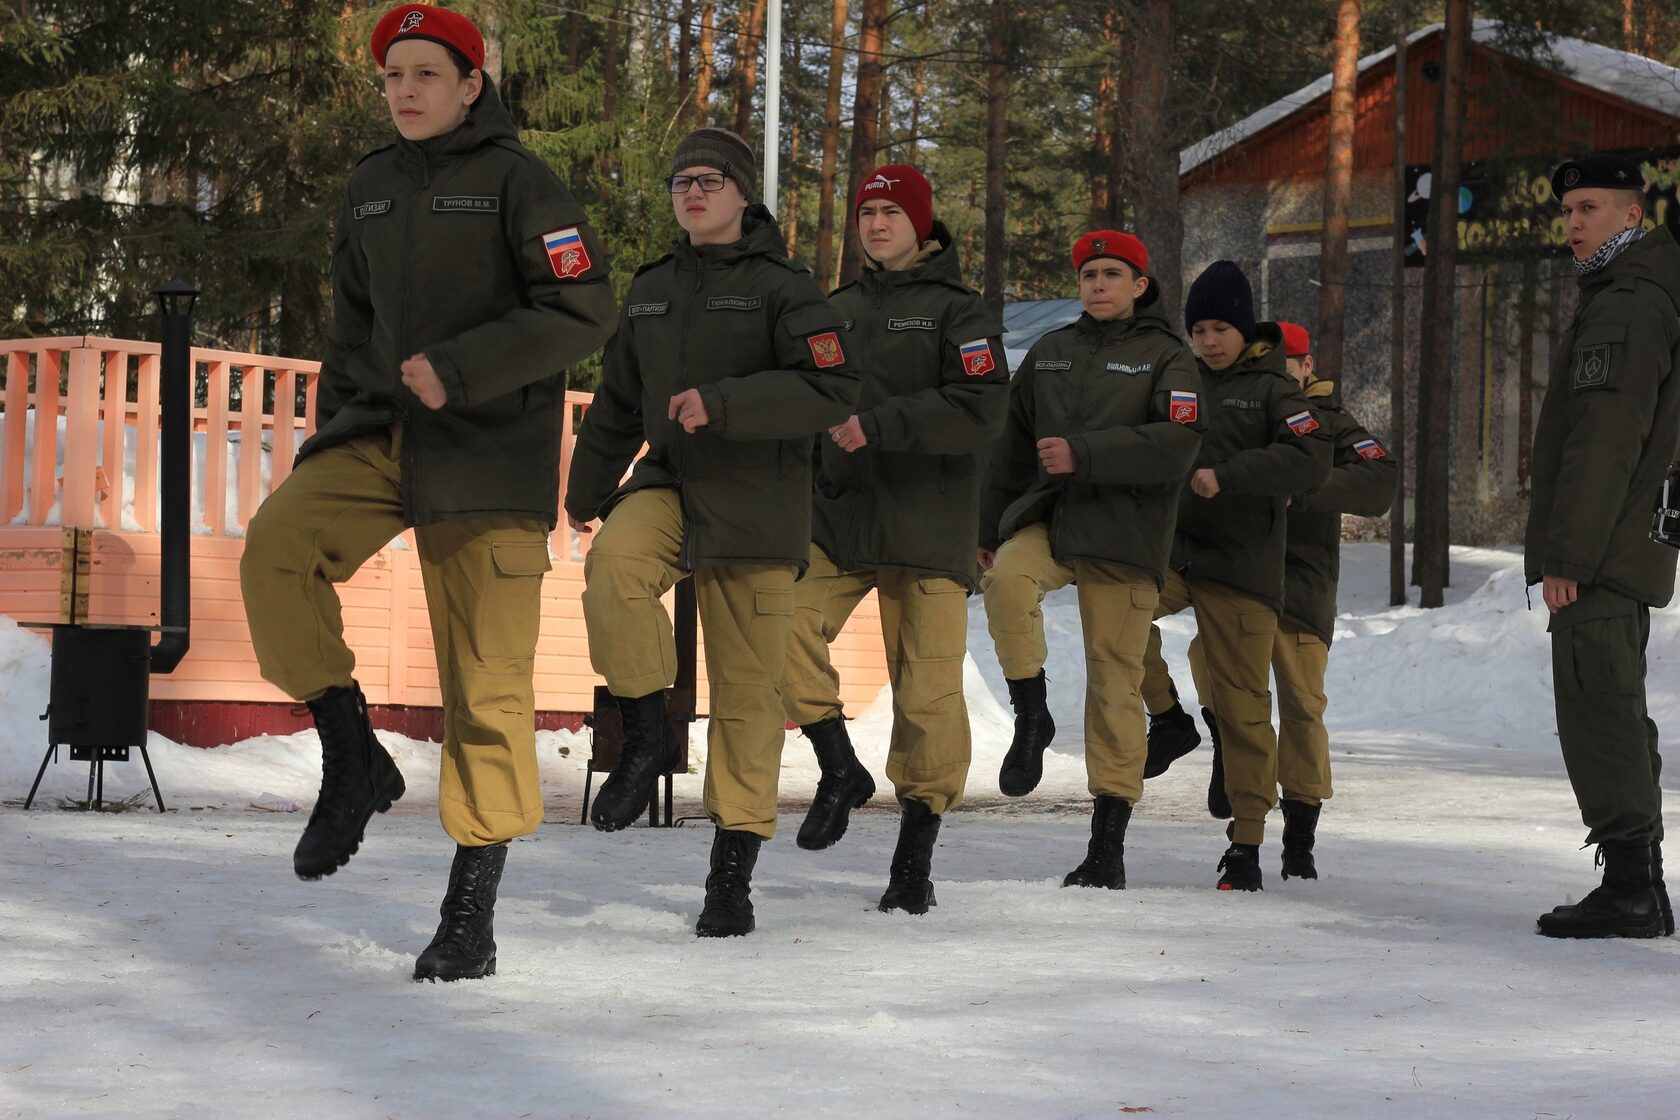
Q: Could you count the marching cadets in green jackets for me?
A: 6